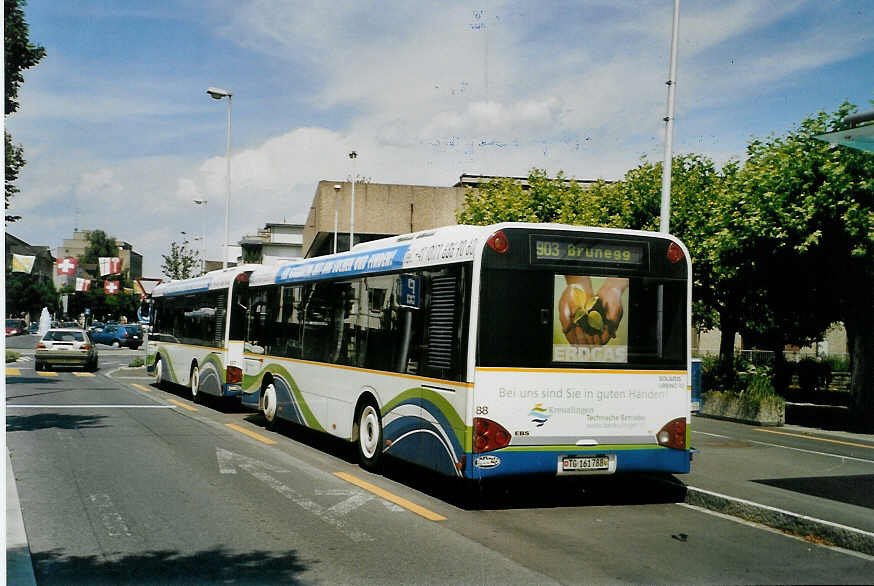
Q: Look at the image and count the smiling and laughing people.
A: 0